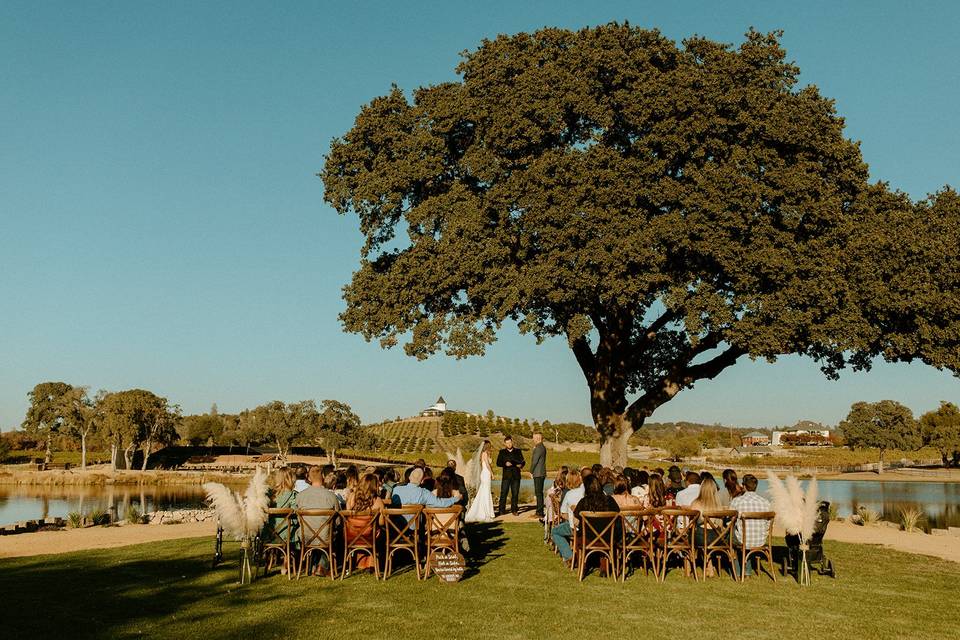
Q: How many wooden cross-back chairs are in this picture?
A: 10